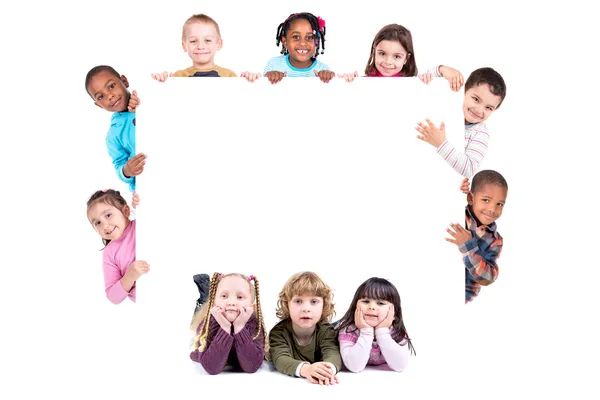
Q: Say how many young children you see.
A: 10